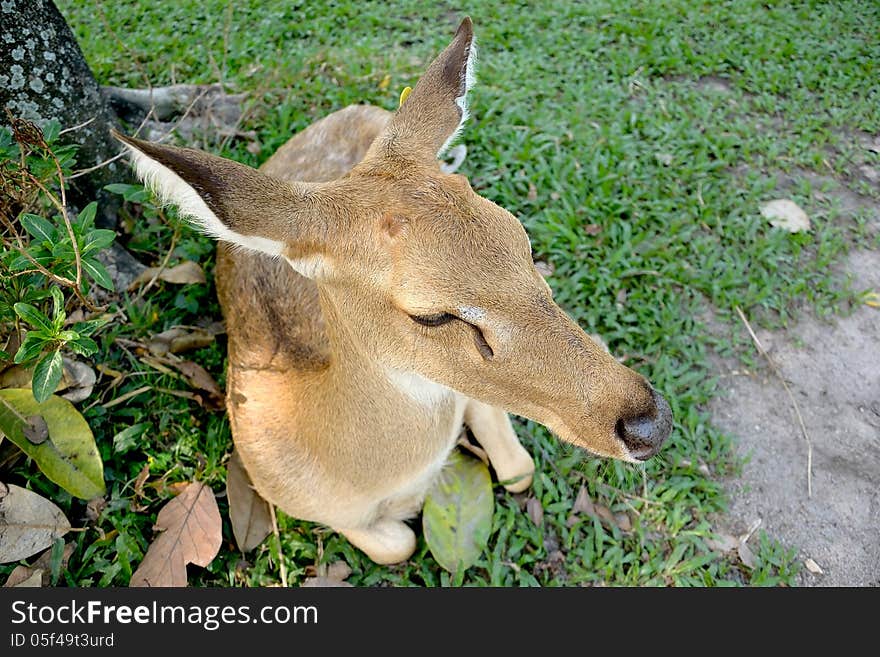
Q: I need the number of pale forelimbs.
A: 2